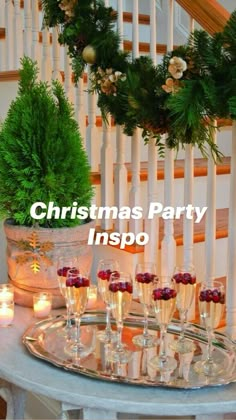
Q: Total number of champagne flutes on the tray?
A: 8